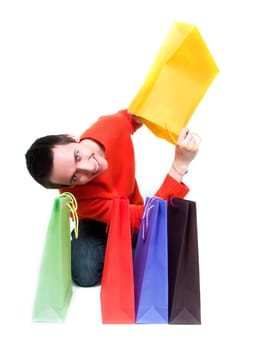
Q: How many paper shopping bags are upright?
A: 4